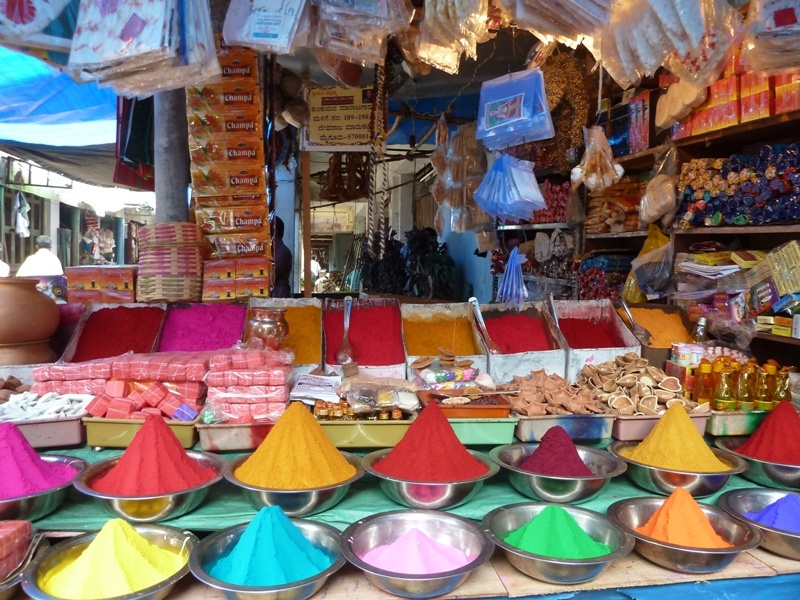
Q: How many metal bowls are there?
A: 13